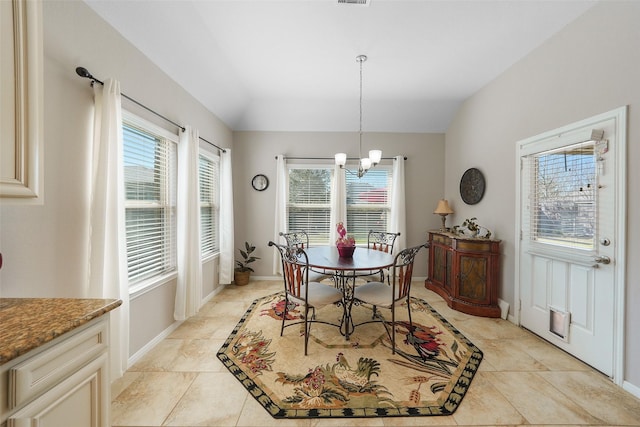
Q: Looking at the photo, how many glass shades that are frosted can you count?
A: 3